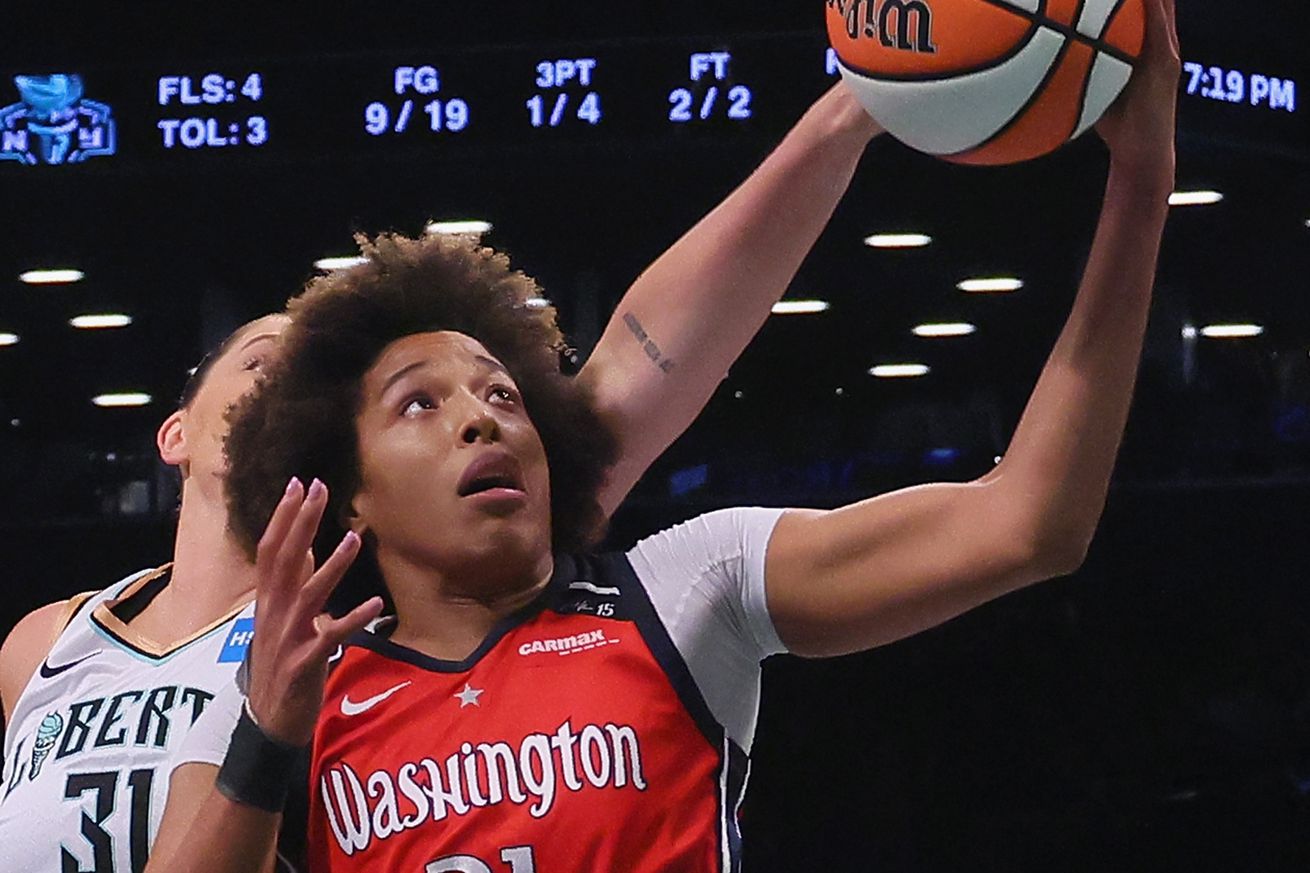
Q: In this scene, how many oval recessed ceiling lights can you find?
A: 14